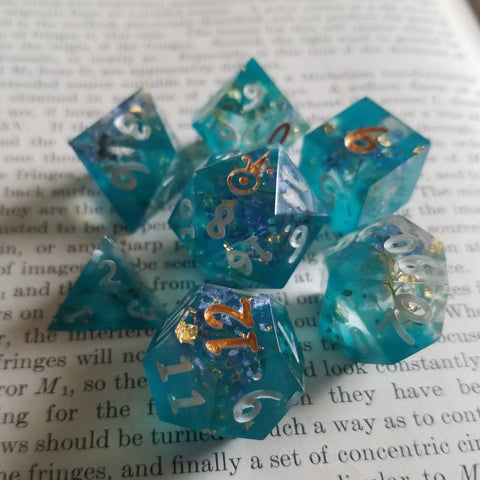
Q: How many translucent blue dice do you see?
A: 7